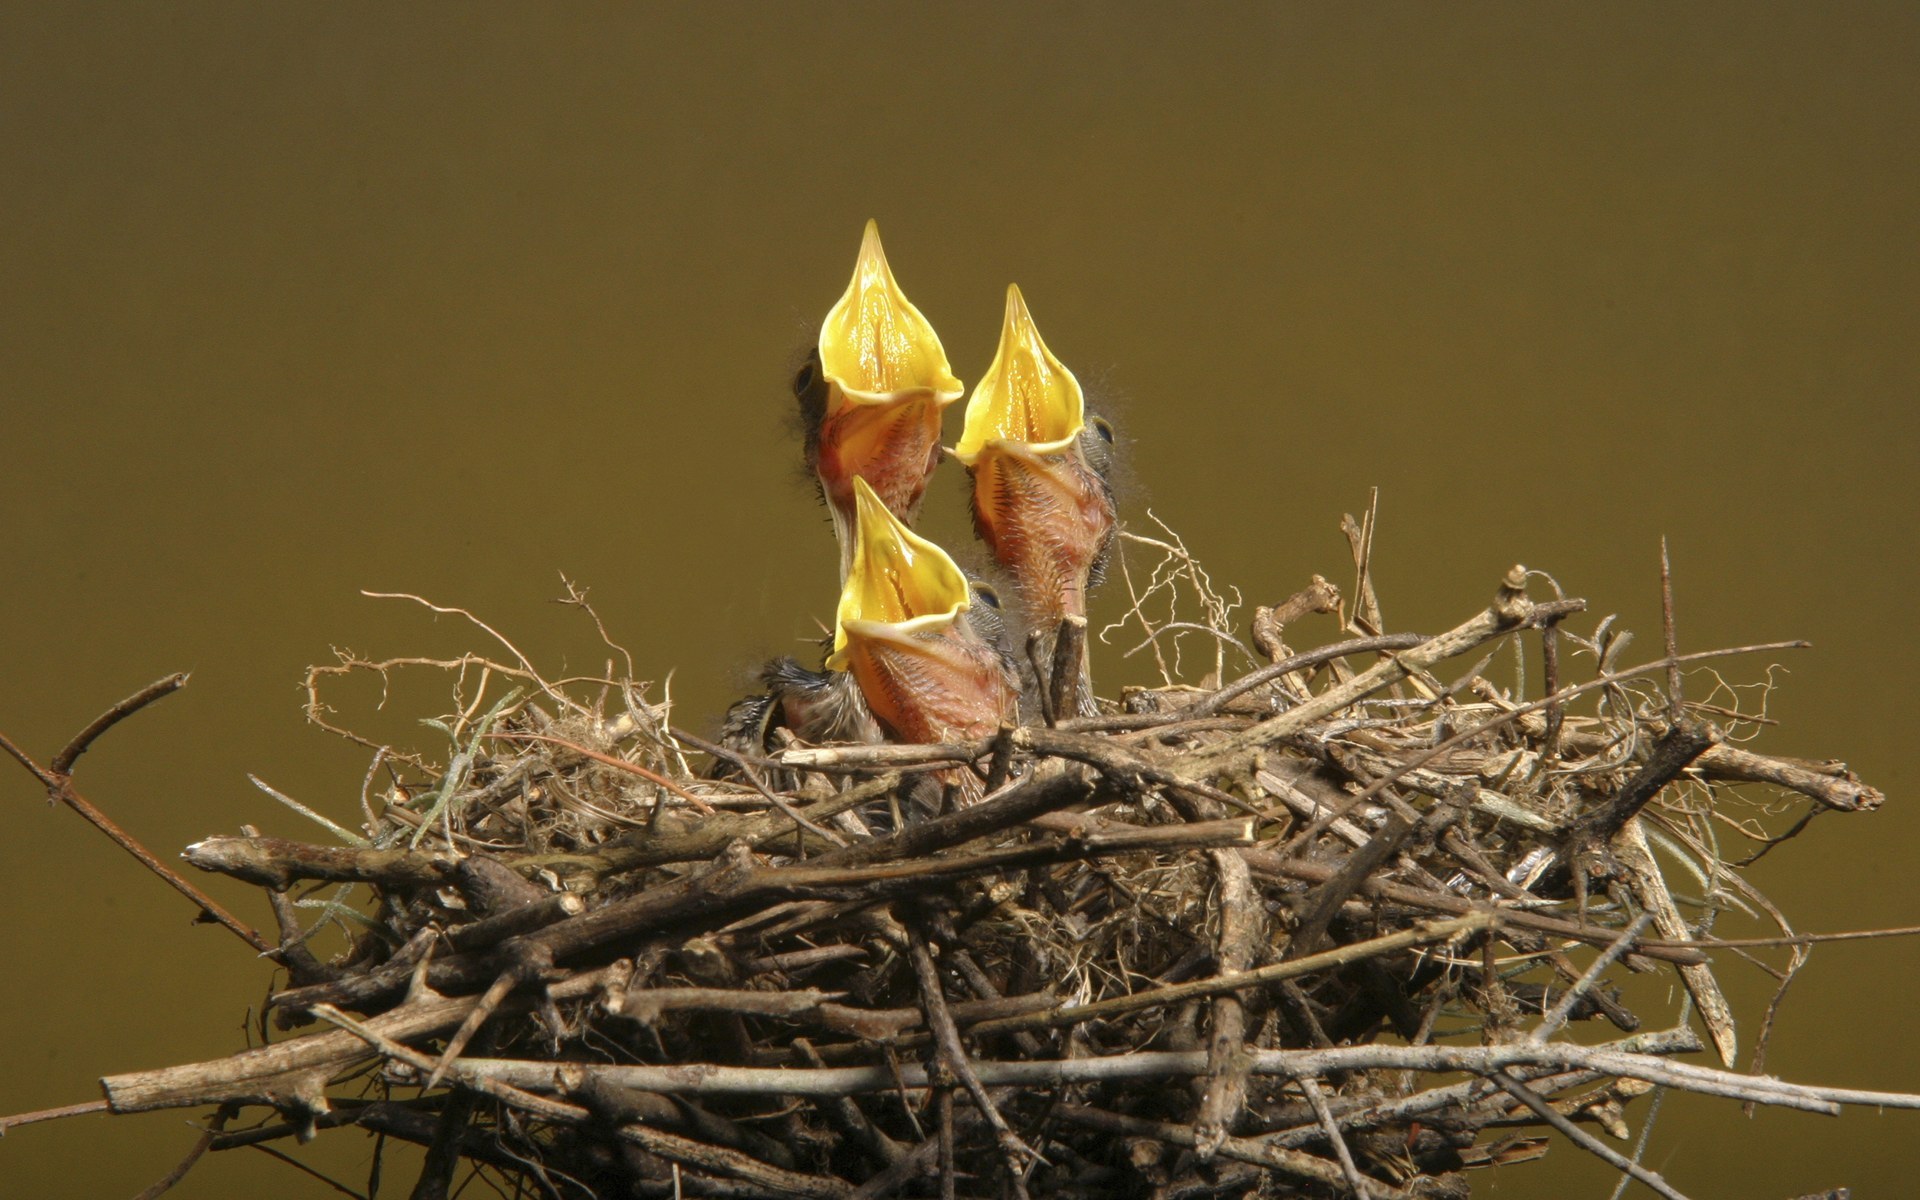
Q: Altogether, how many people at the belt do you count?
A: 0